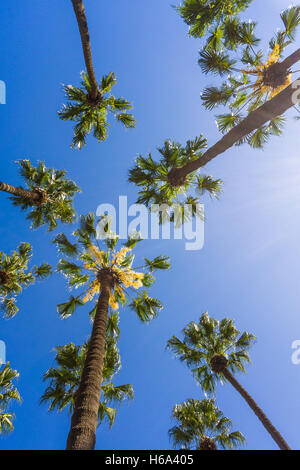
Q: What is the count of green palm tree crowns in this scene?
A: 11